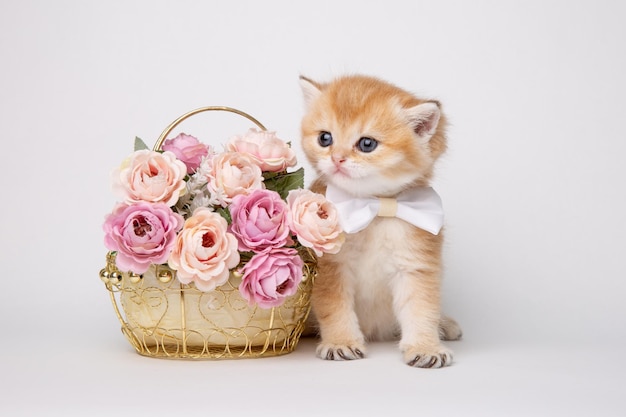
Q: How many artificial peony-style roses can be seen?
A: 9